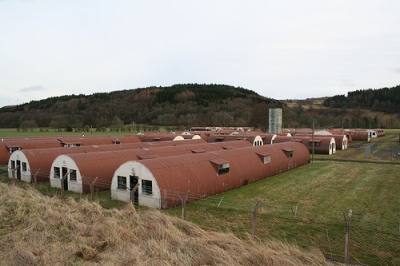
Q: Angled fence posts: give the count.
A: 8